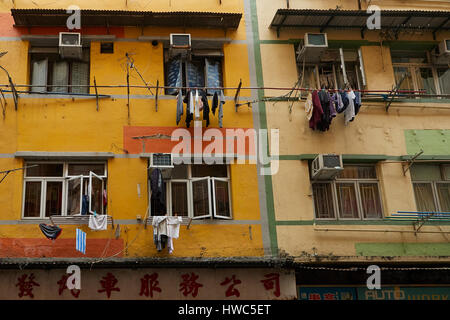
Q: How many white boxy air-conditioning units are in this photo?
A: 6